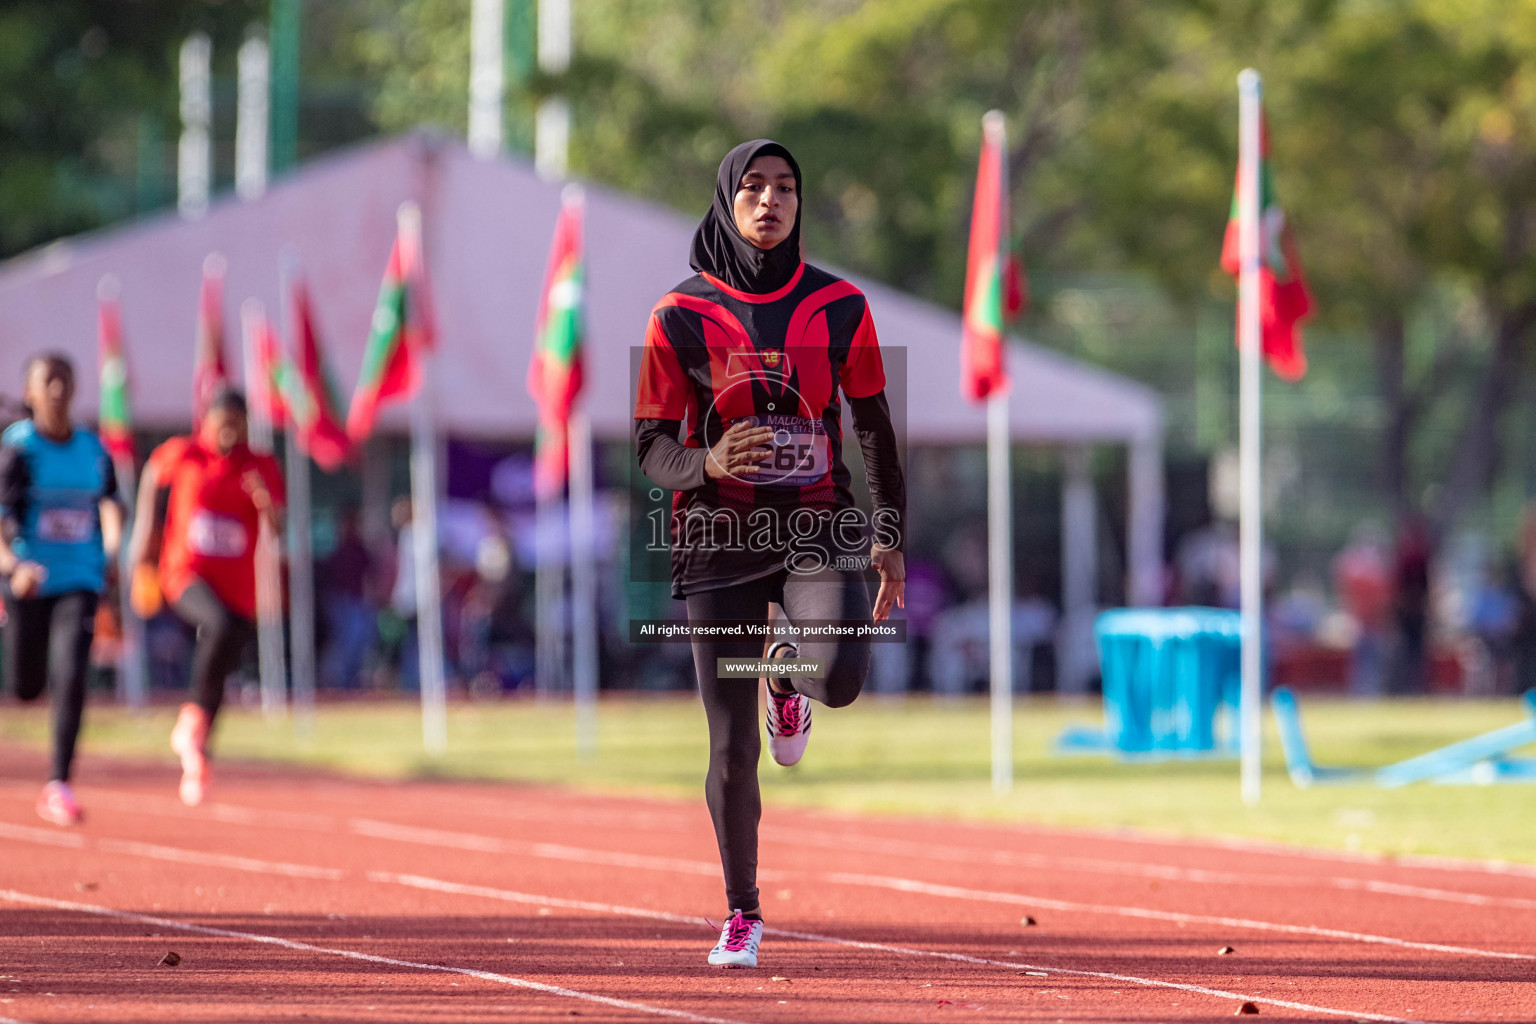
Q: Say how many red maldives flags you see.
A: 8